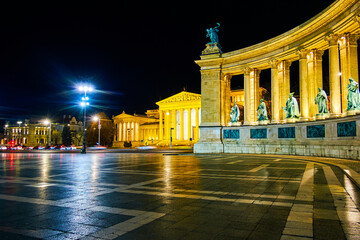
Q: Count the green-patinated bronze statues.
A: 6